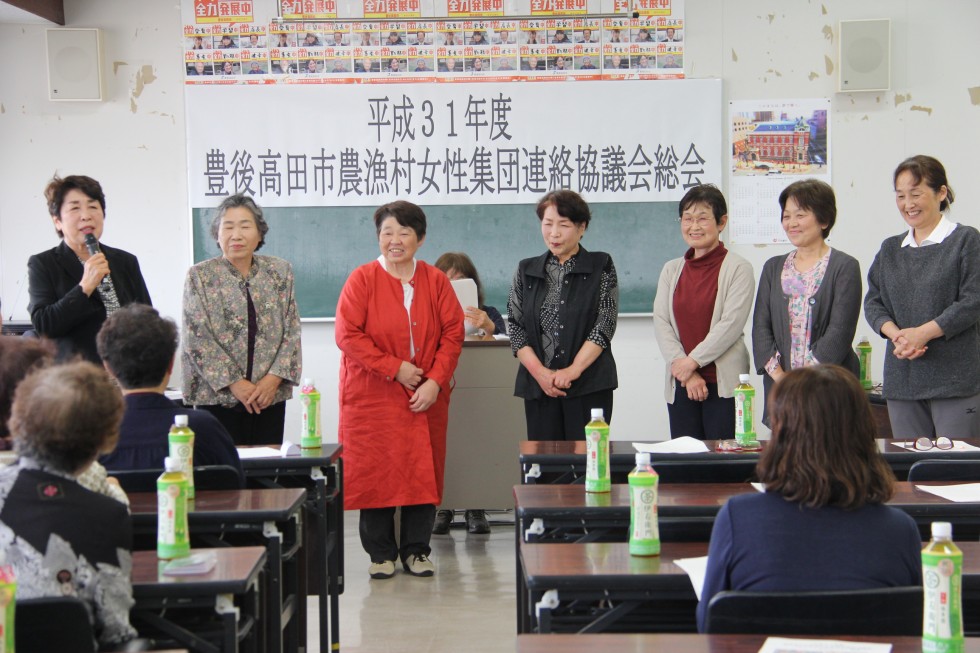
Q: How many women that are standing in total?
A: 7